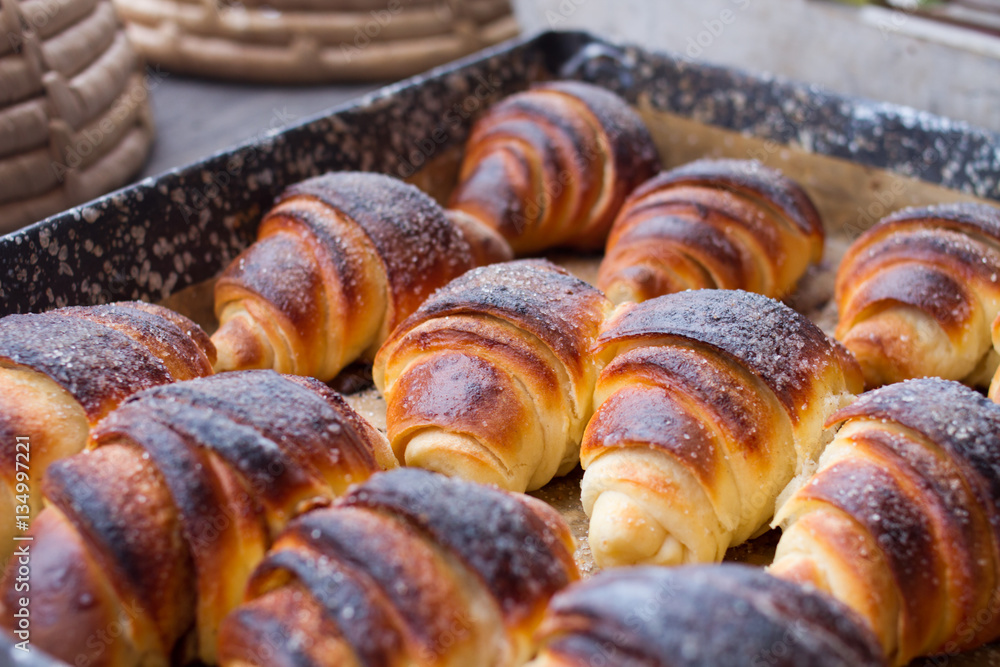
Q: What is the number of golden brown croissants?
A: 11